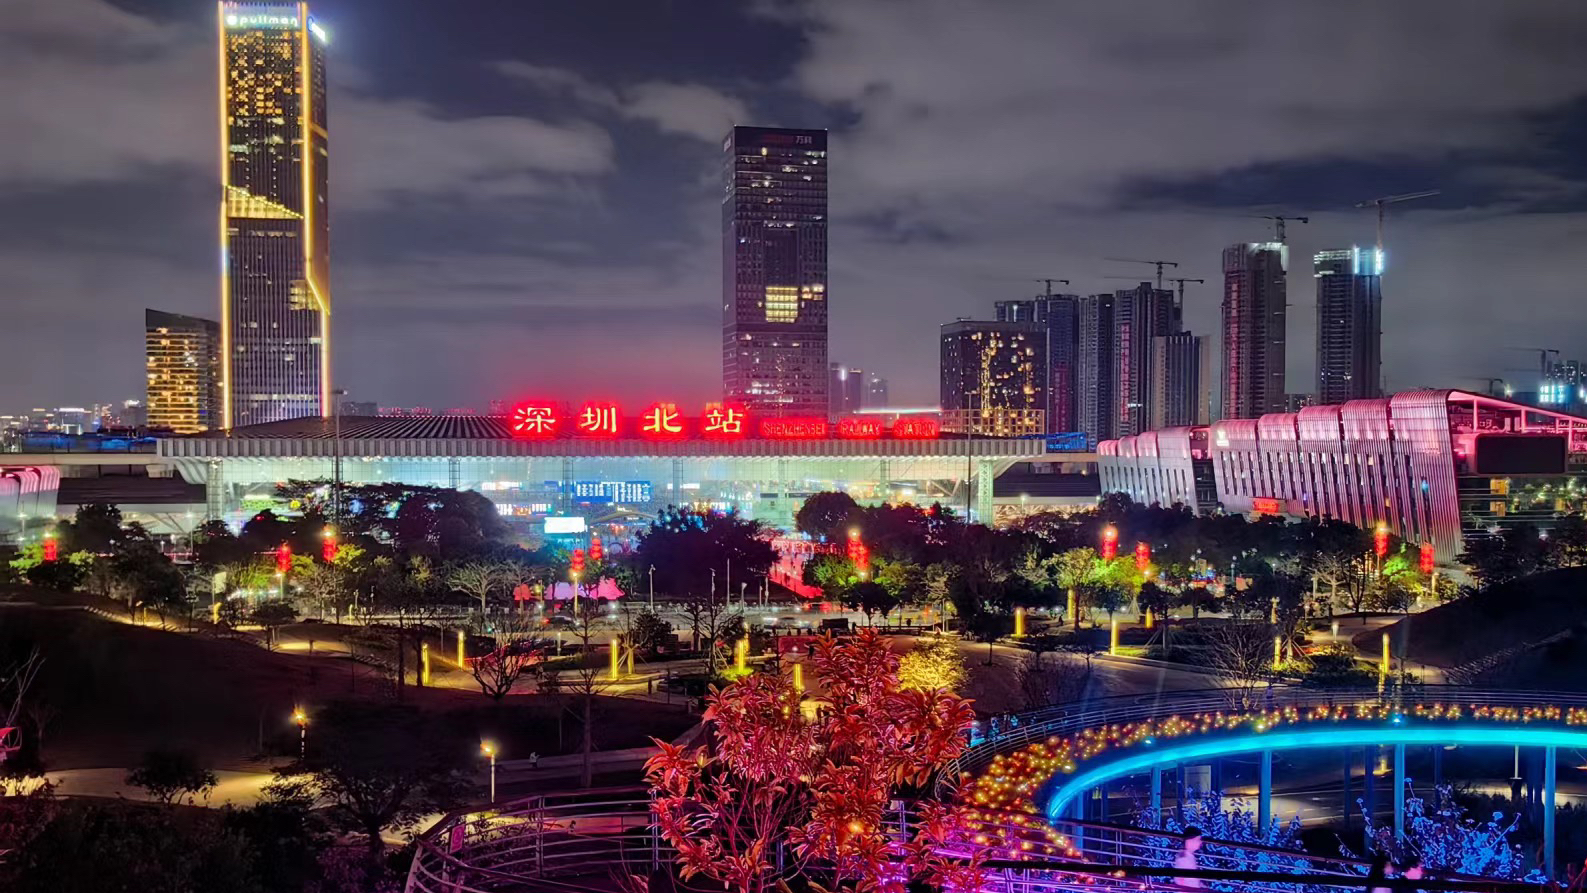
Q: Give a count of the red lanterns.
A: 11